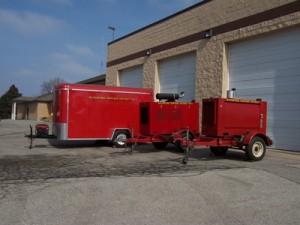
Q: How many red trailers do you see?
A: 3